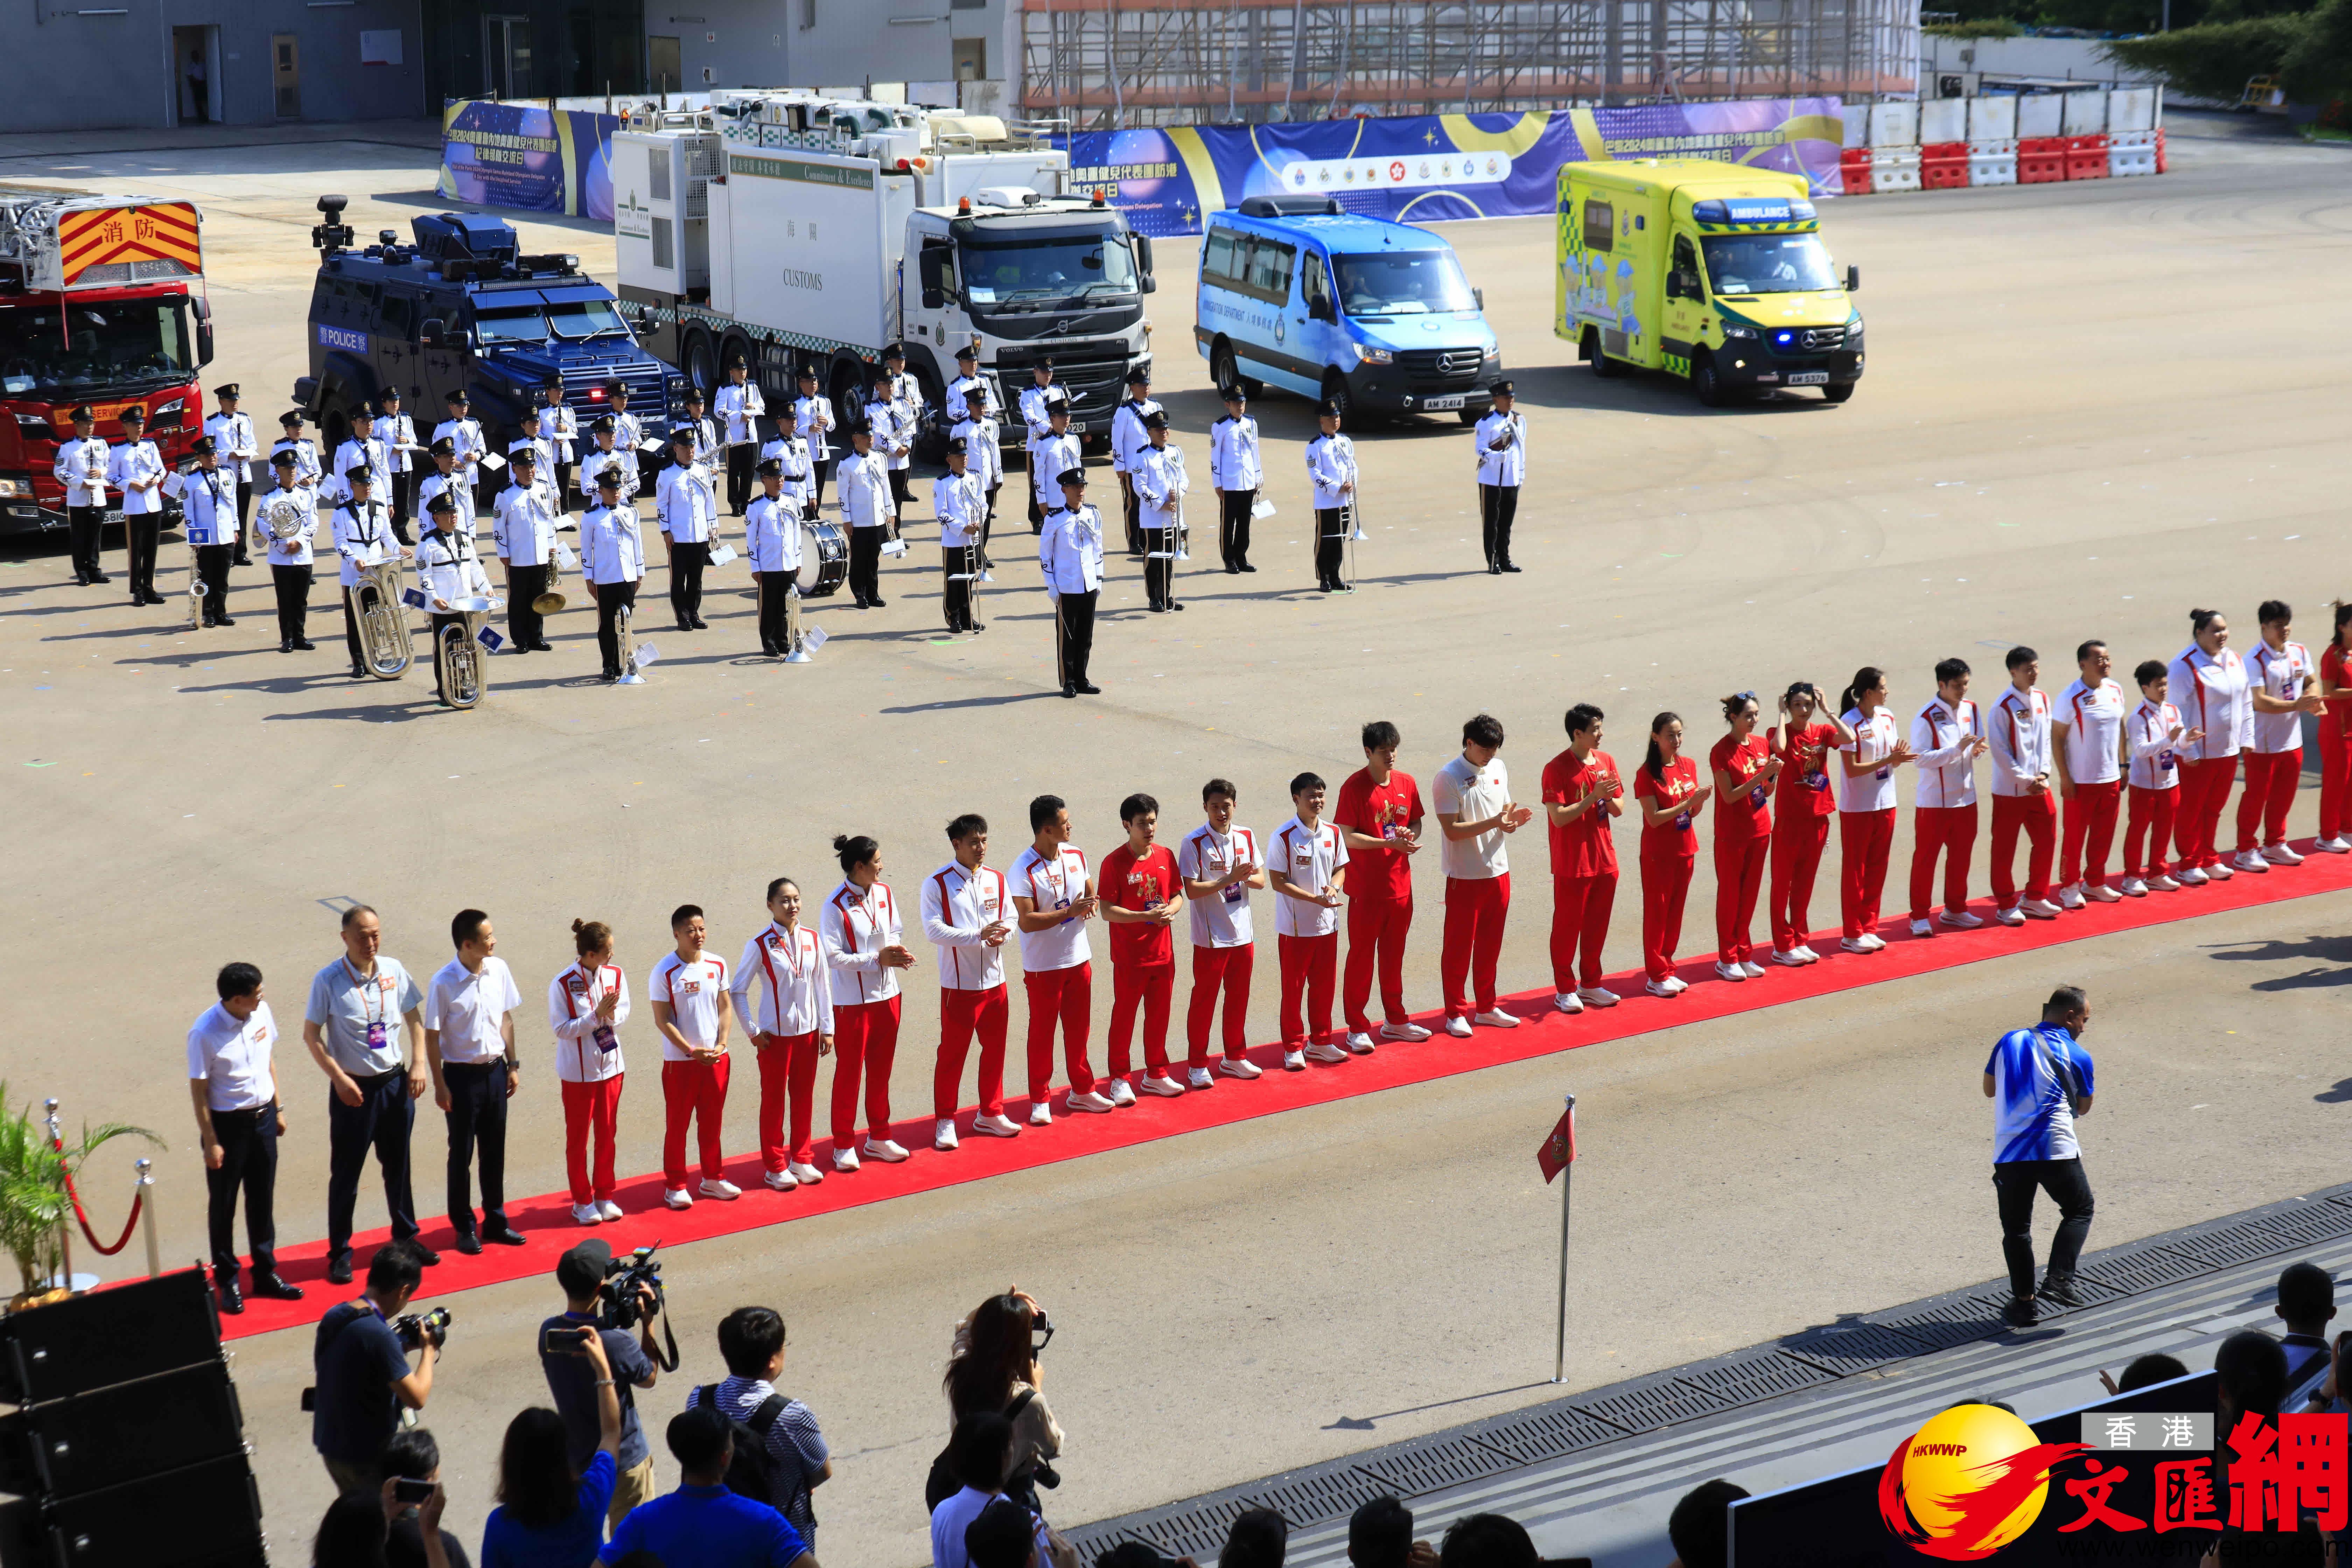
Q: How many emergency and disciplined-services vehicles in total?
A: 5